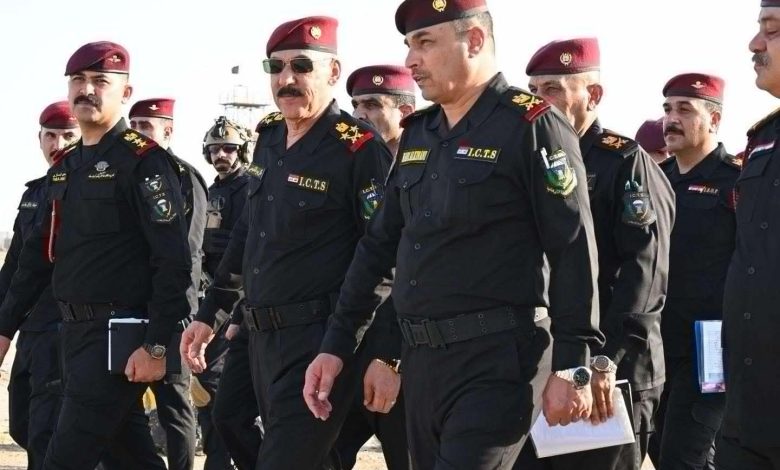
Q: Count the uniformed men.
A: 11